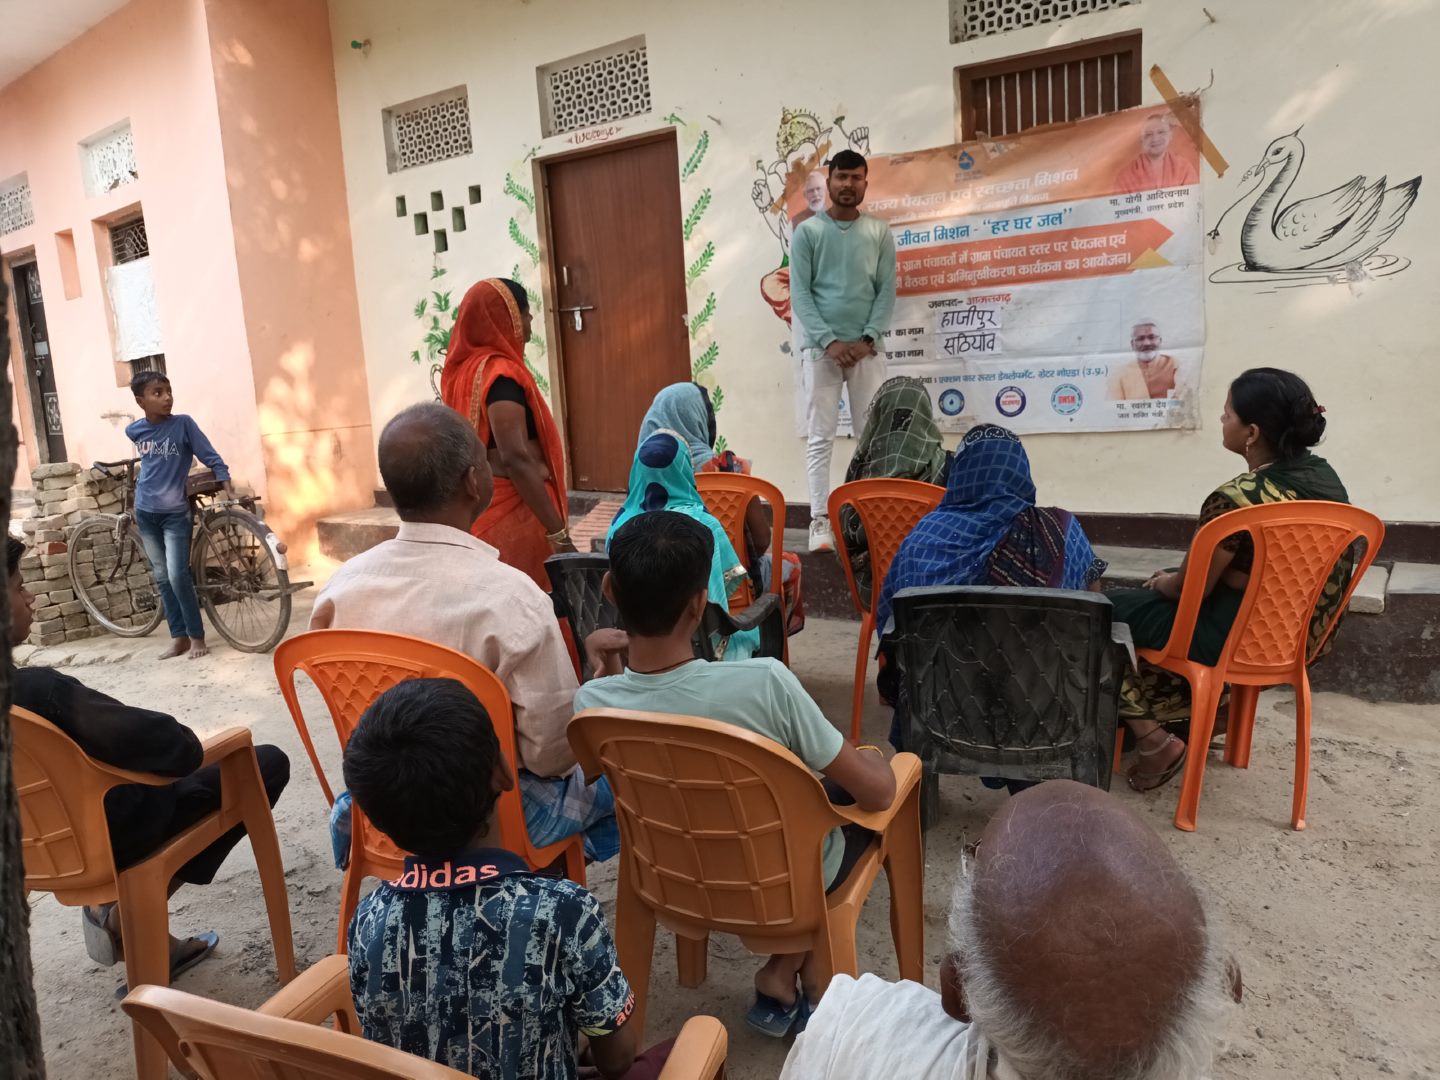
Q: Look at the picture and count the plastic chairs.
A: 9